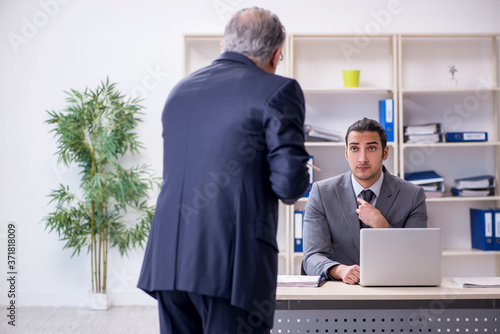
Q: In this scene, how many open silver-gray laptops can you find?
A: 1